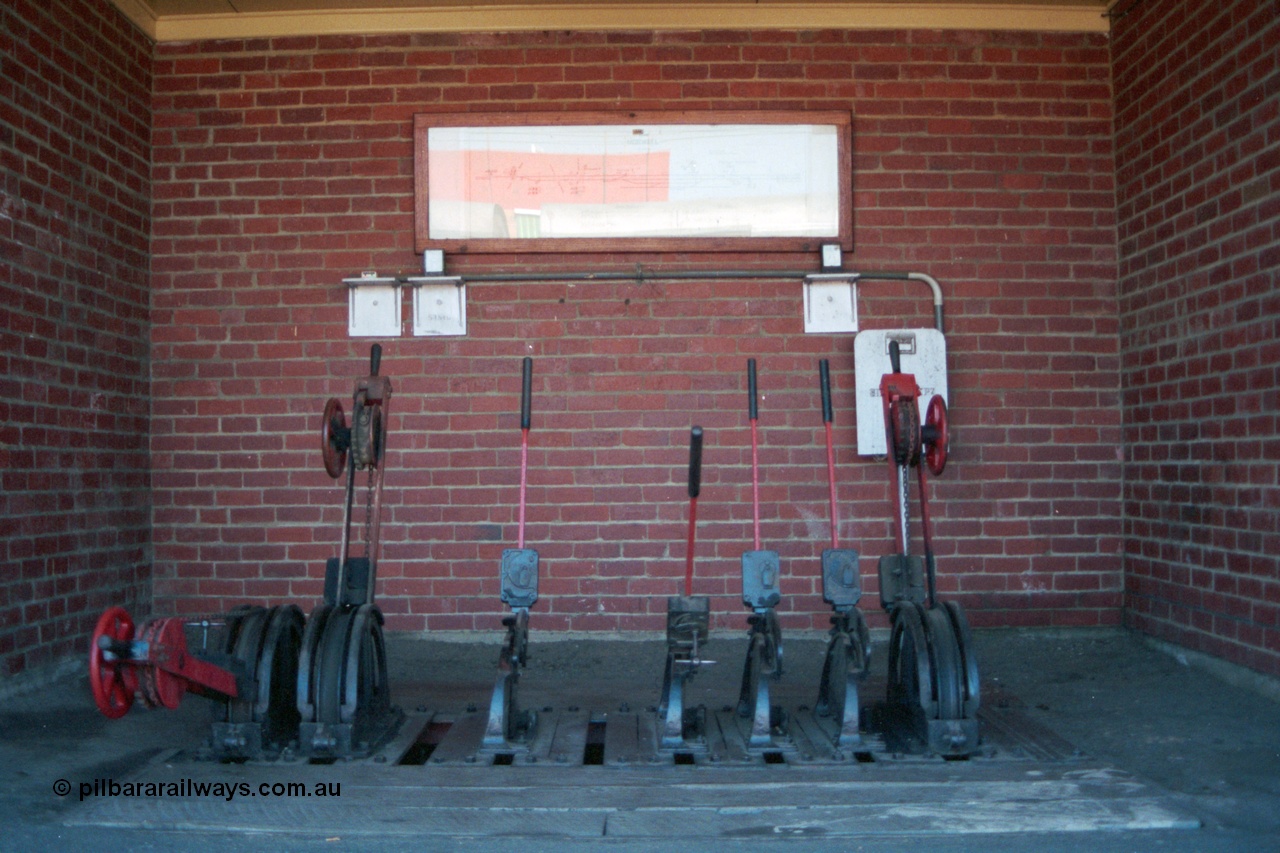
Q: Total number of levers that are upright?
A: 6